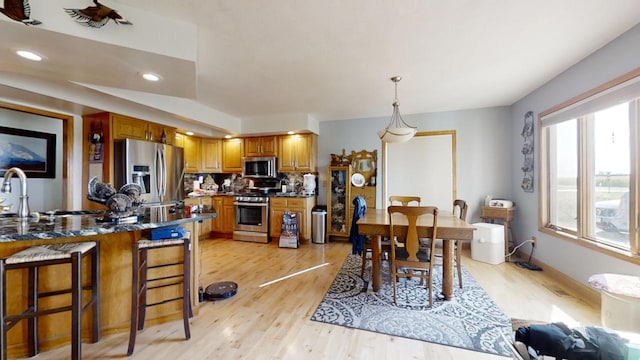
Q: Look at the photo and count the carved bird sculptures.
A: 2